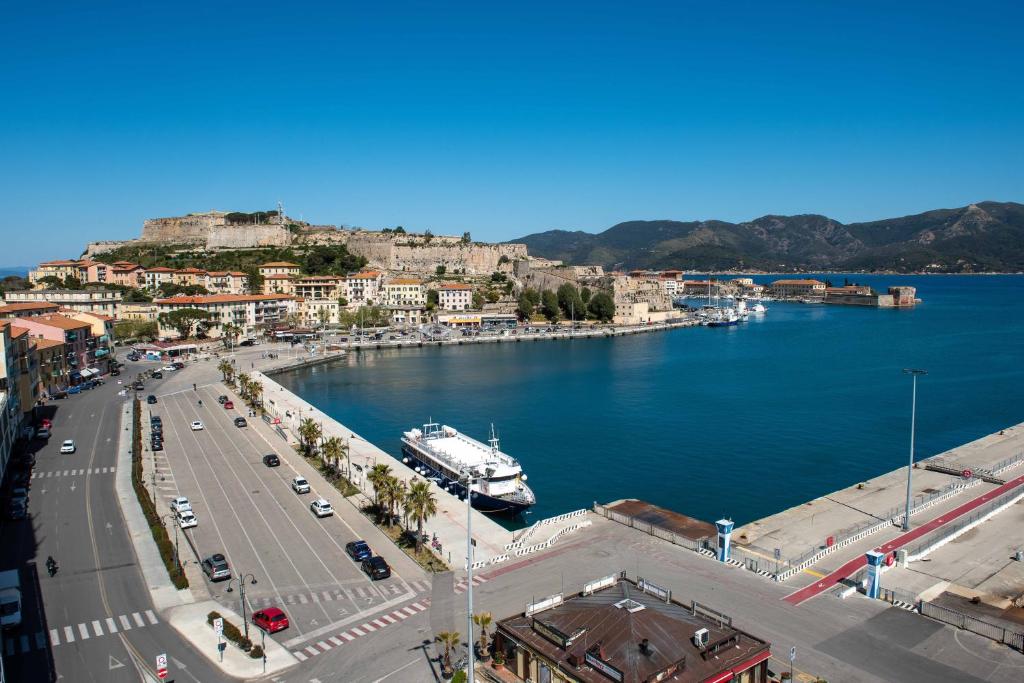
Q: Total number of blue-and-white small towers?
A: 2